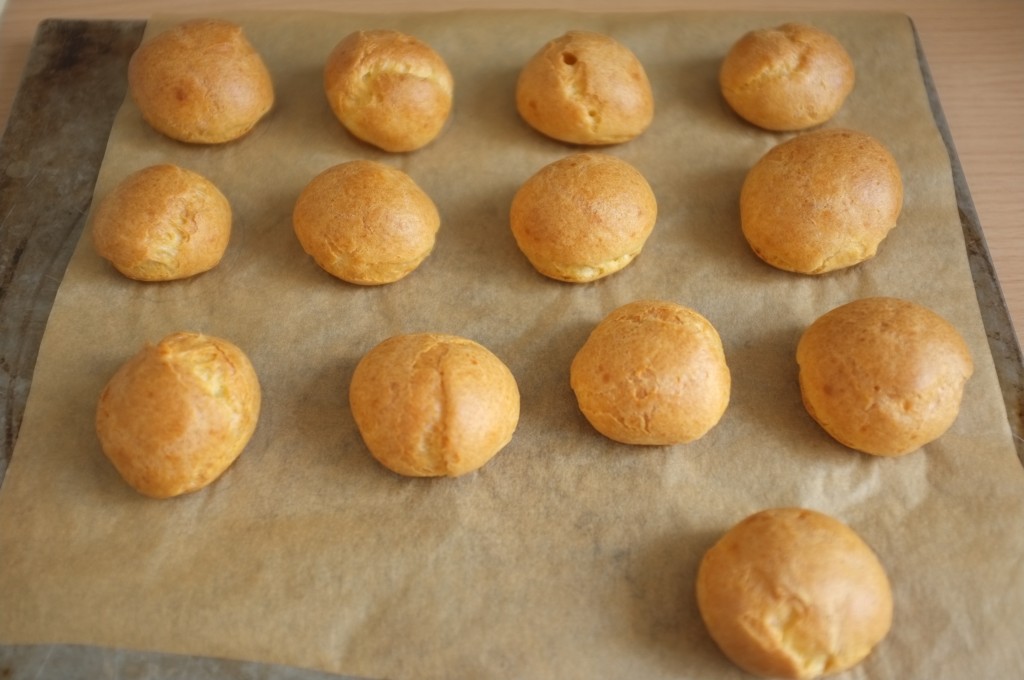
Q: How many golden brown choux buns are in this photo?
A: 13